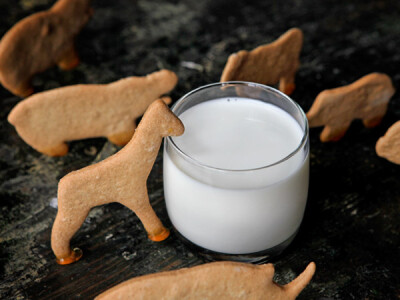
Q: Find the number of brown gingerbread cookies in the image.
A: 7